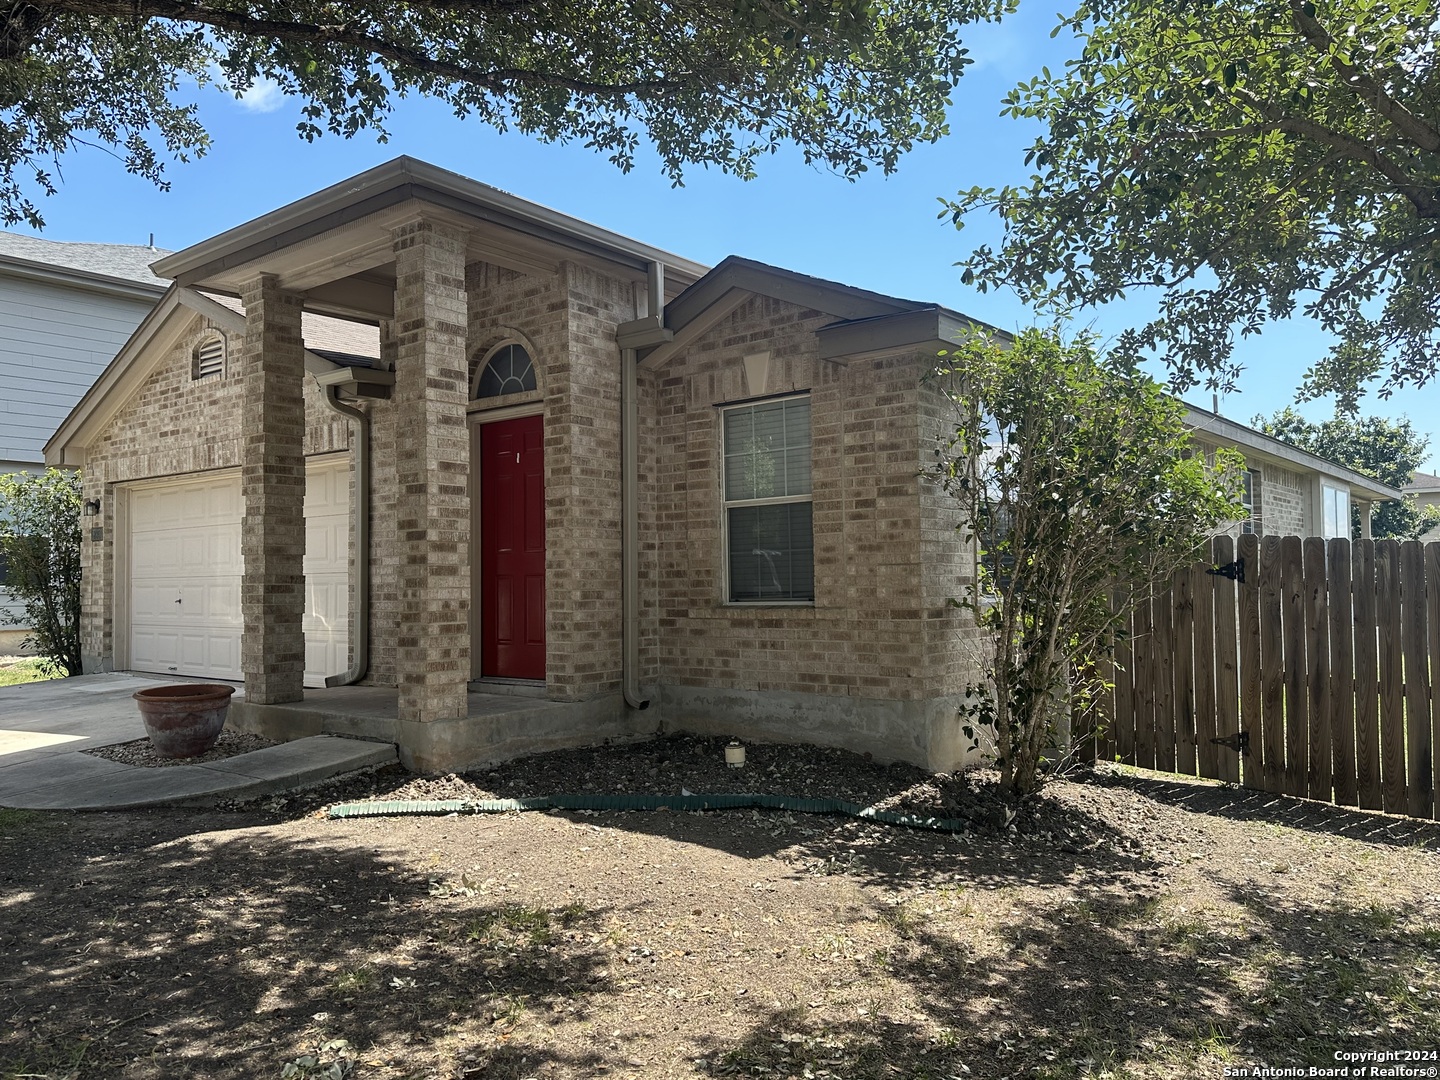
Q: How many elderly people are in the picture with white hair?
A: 0